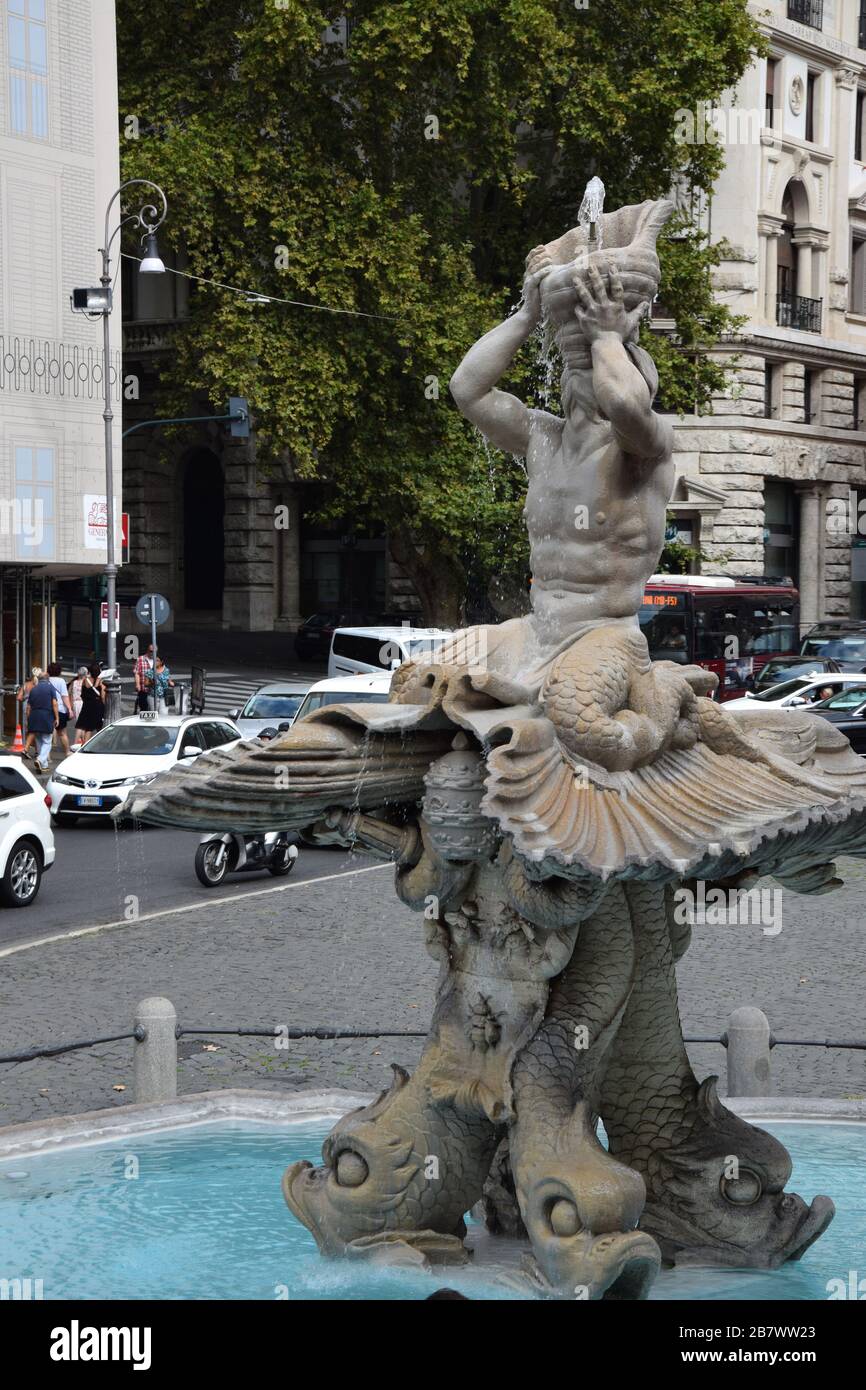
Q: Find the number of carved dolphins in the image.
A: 3